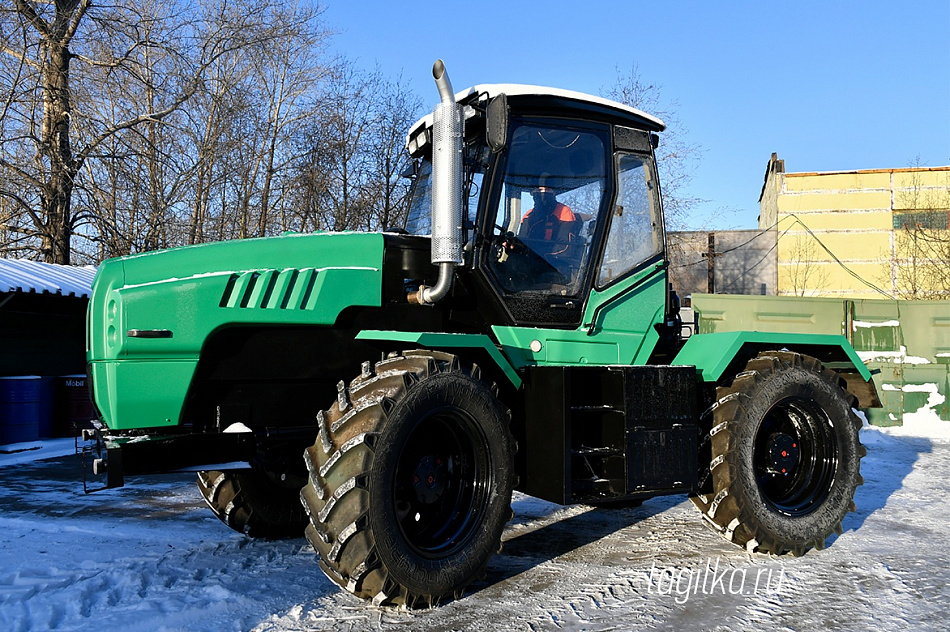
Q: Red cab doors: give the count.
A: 0